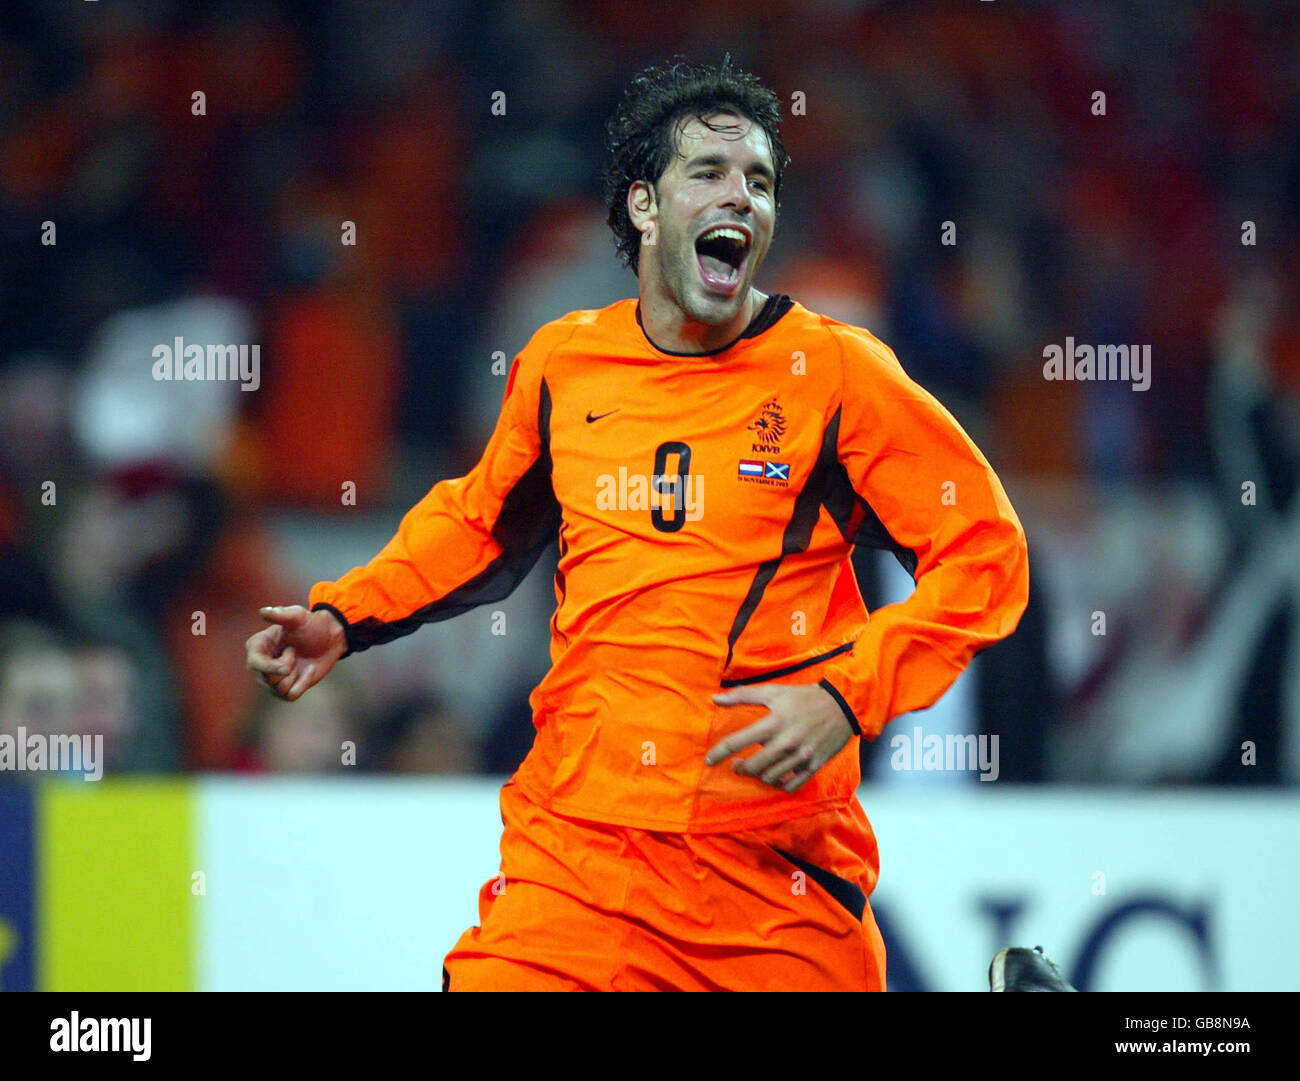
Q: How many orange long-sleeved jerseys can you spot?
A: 1